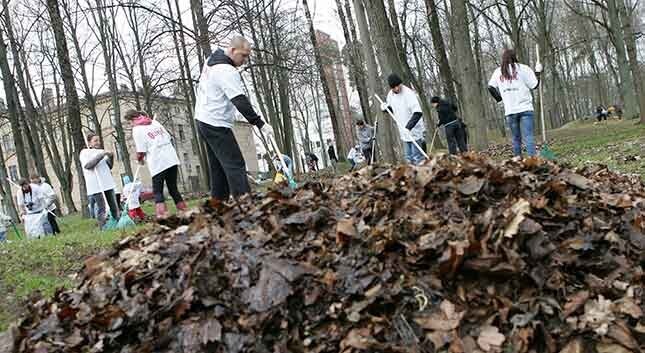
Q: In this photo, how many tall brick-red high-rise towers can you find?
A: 1